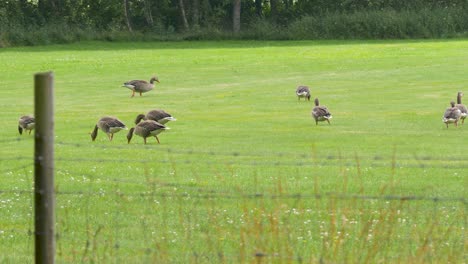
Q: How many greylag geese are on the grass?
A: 9